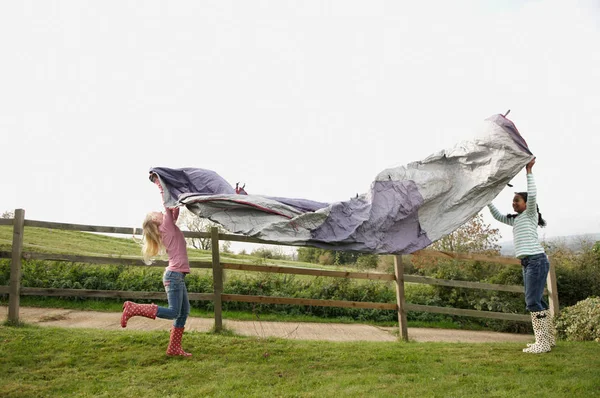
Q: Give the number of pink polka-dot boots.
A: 2